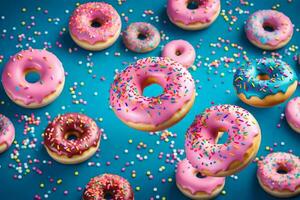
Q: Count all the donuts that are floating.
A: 2